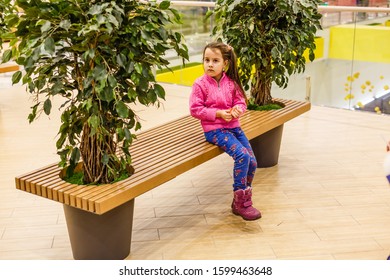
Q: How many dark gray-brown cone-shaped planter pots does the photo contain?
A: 2